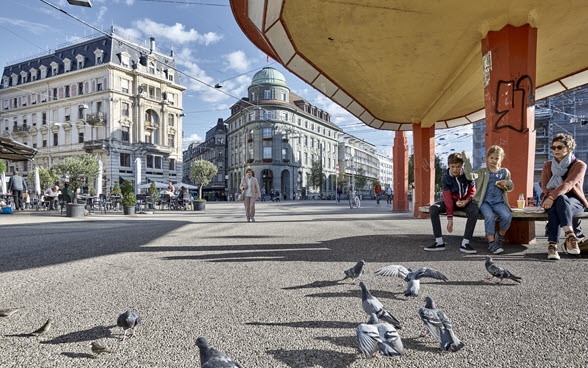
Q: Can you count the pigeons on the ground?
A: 8